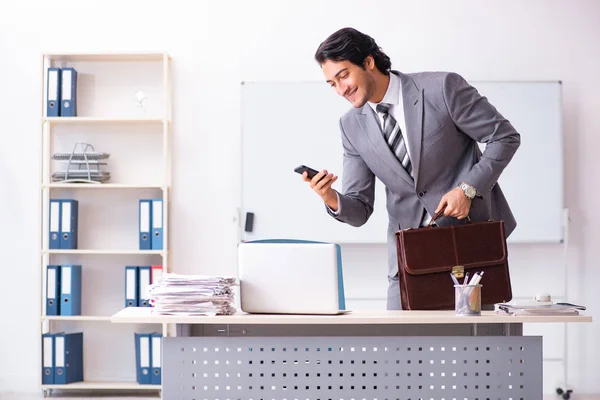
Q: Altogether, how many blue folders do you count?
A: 14